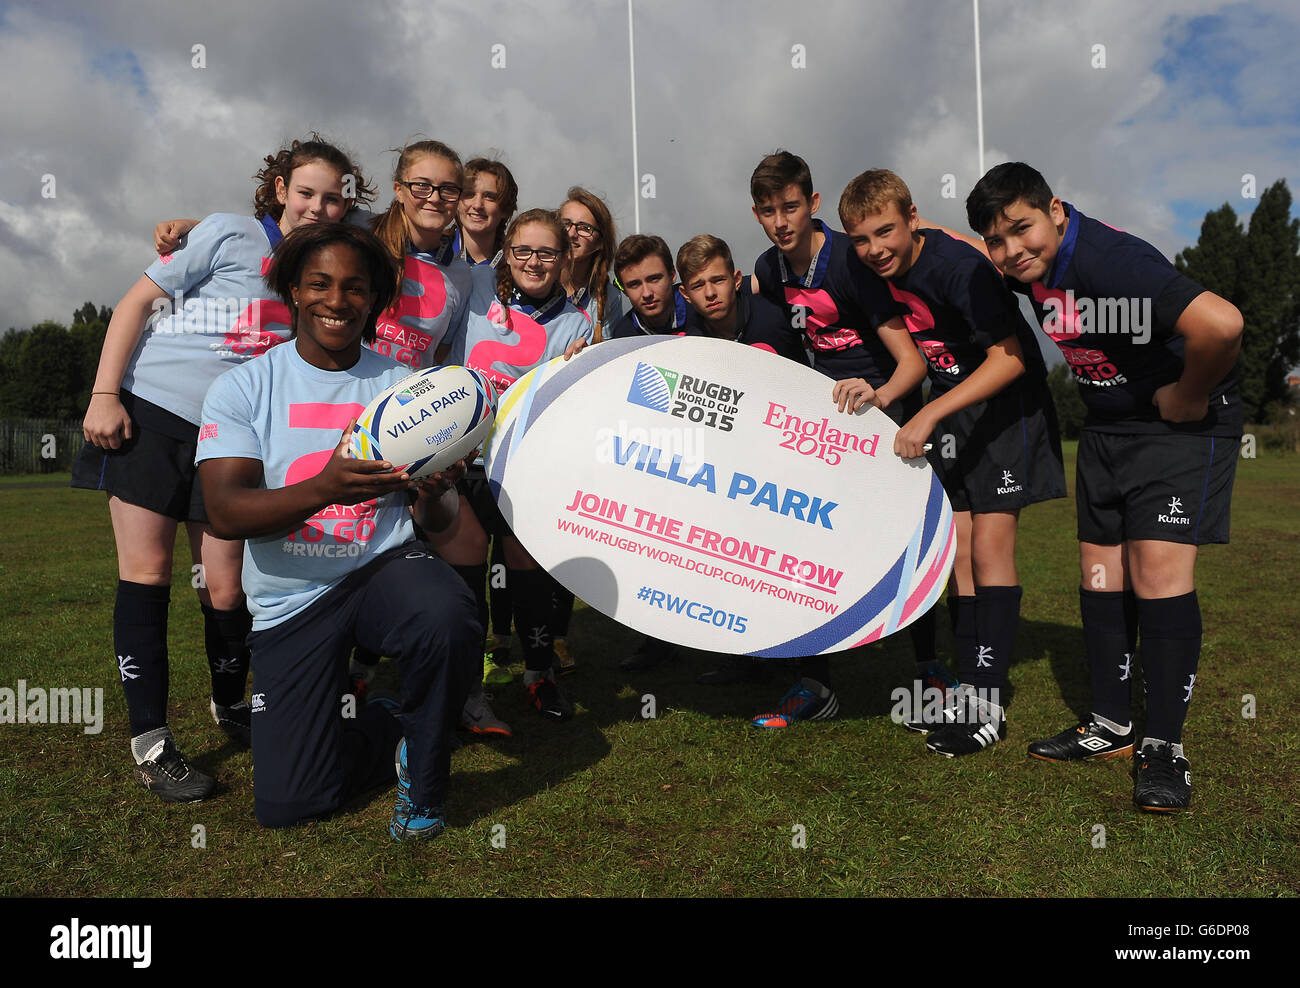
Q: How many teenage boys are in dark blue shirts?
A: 5